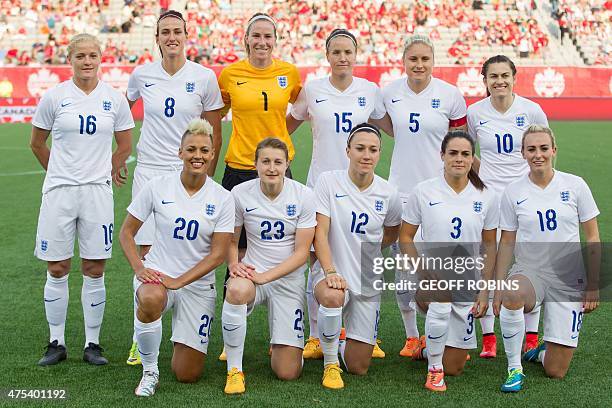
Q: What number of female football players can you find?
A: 11